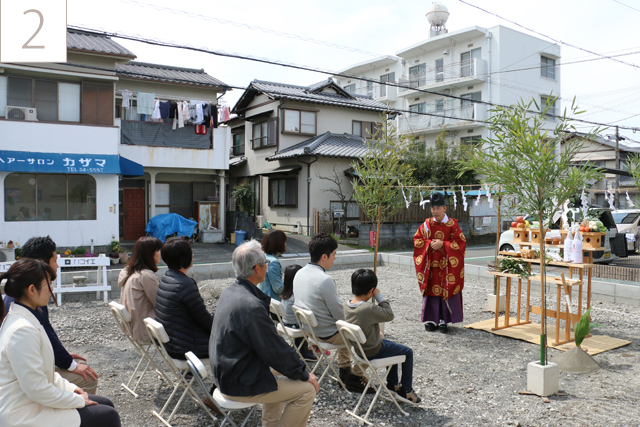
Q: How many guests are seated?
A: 9